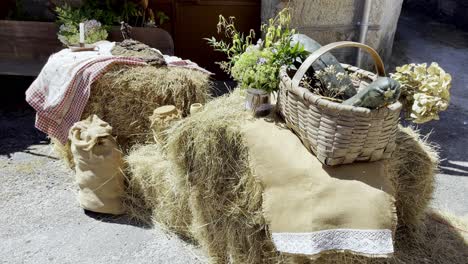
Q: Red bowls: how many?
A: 0